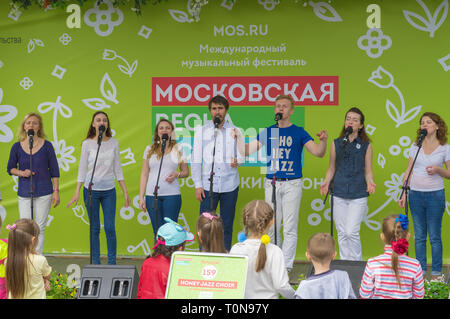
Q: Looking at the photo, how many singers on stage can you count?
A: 7